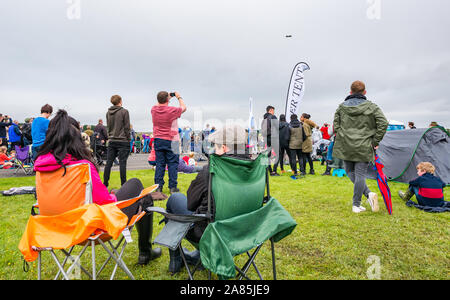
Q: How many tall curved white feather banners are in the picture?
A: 1